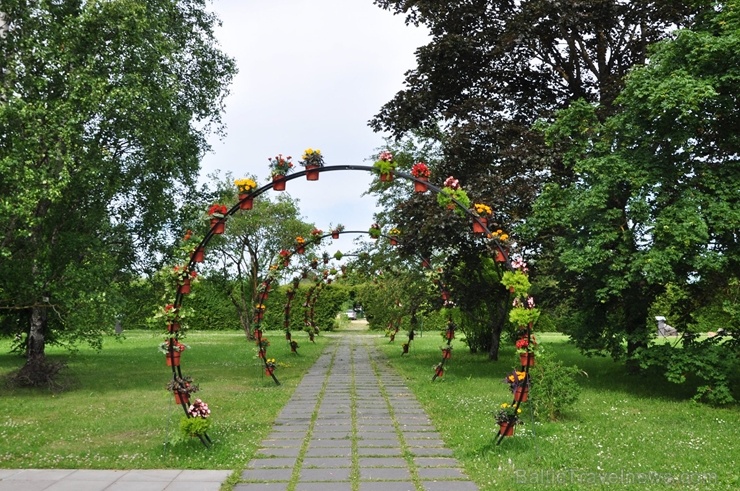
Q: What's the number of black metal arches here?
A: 5